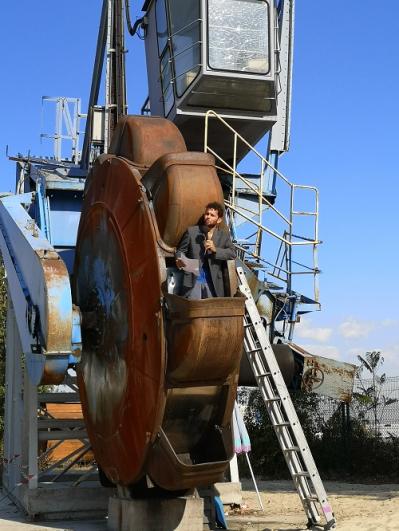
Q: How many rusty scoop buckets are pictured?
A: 4